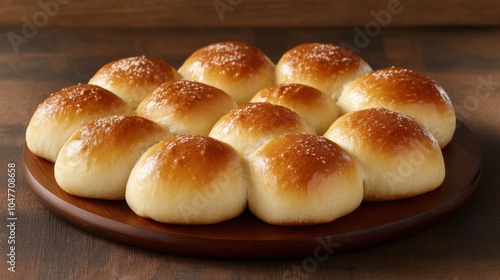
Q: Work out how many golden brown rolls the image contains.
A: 12